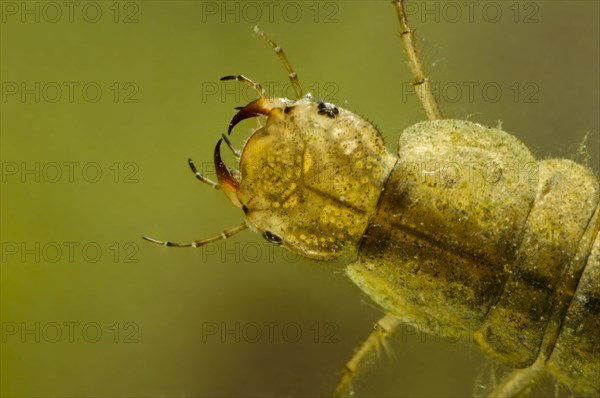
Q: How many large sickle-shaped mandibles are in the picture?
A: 2